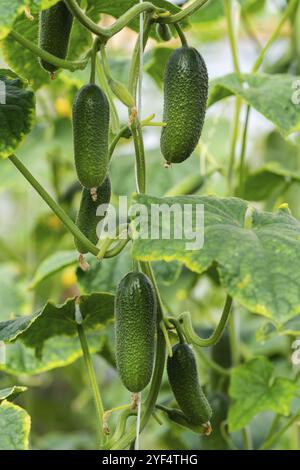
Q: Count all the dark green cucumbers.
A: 6